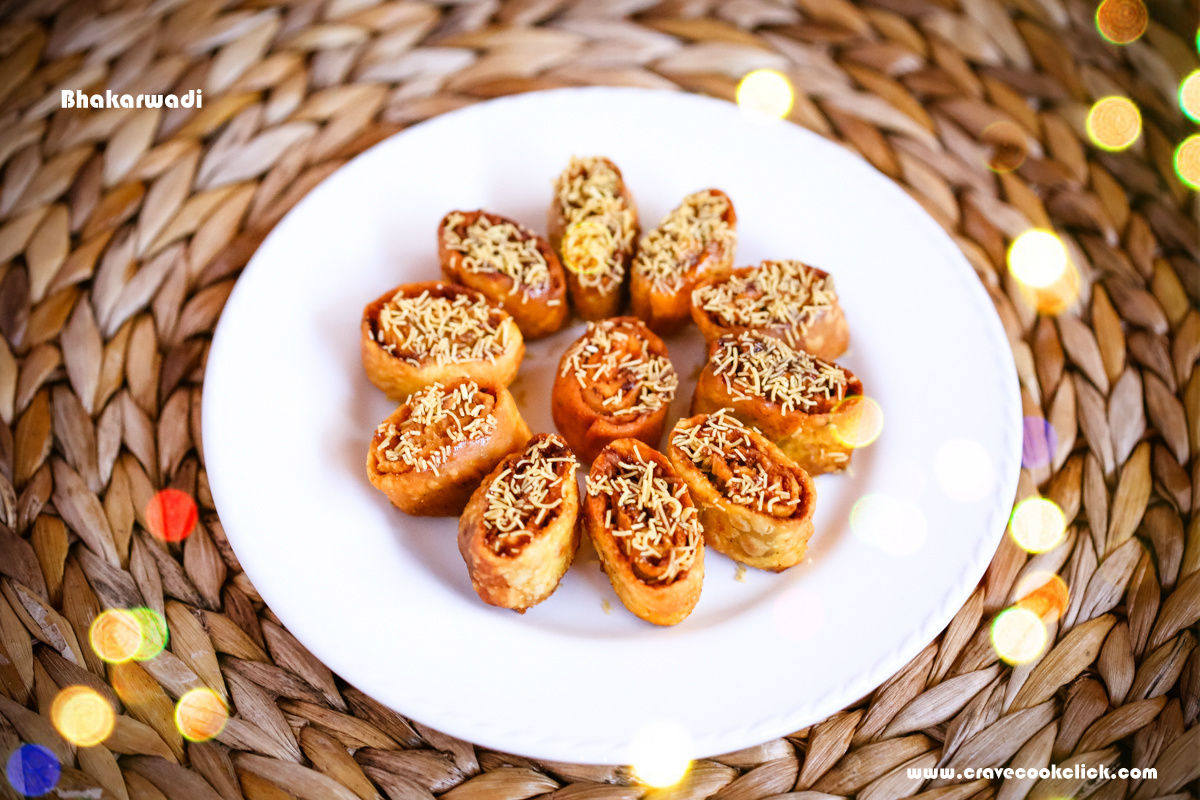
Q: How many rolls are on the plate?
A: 11